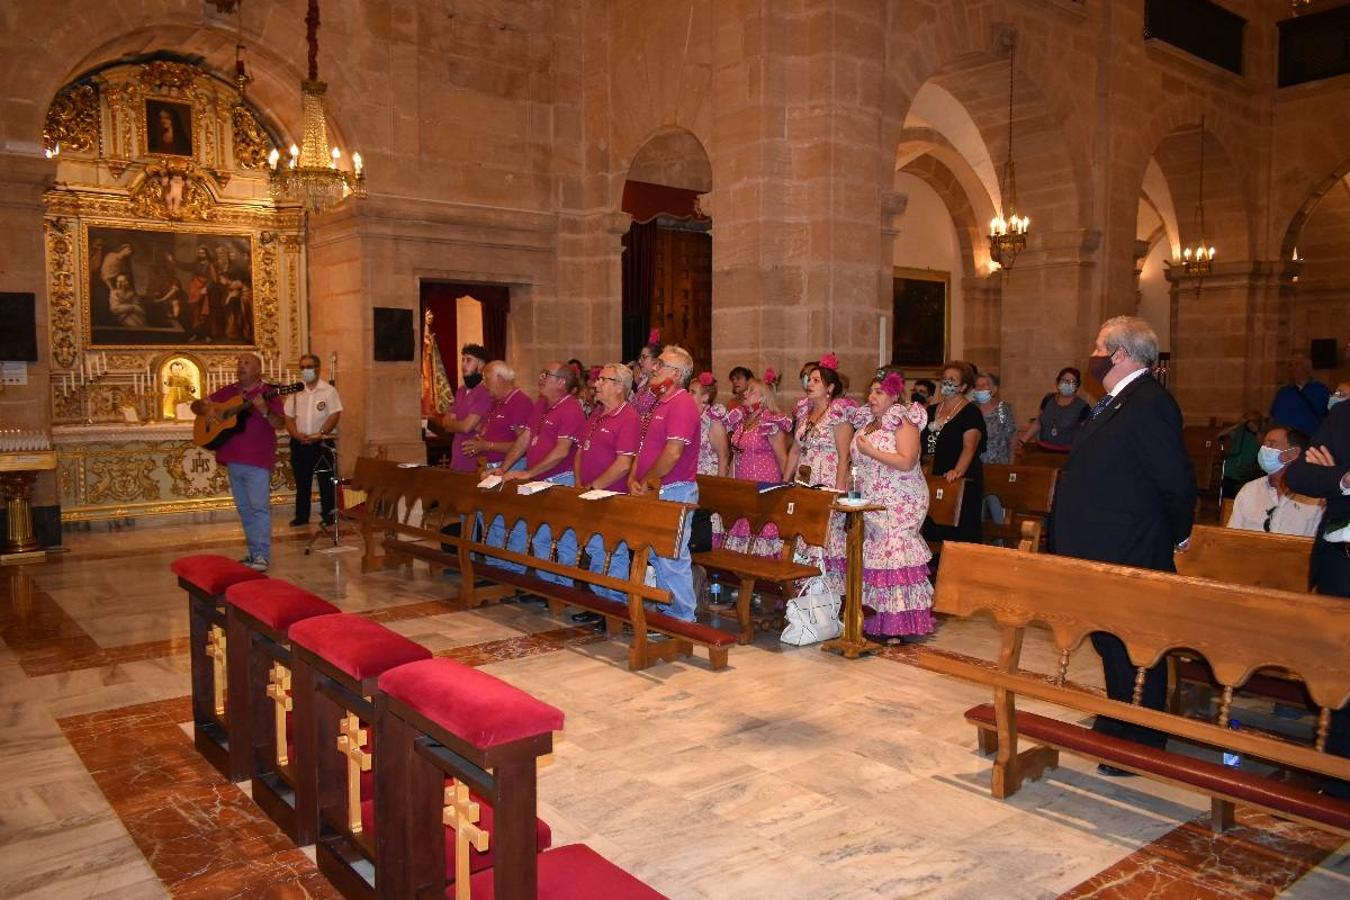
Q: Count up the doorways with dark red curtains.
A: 2